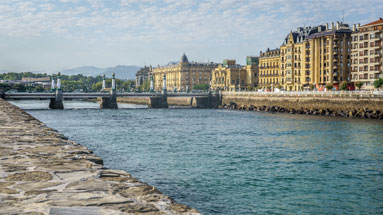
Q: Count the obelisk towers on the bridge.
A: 6